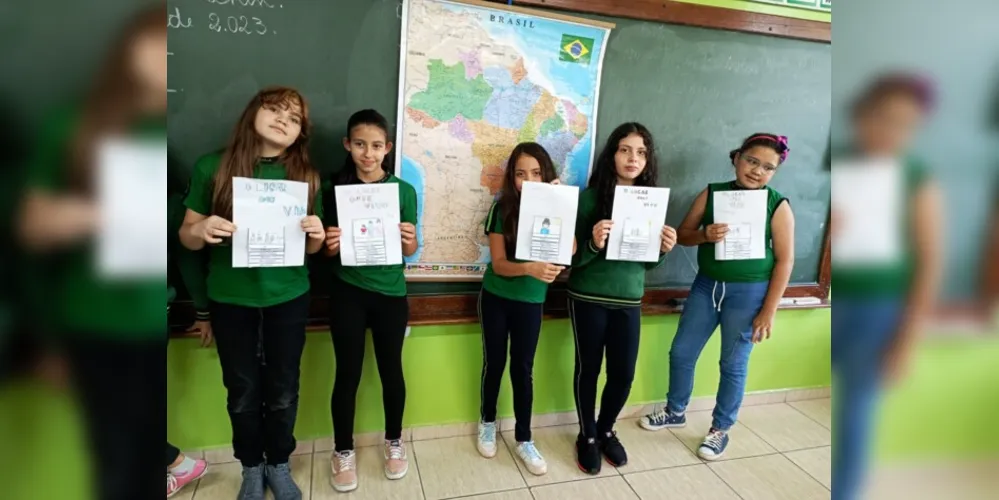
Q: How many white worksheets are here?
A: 5